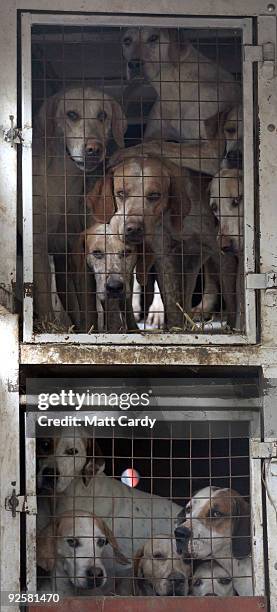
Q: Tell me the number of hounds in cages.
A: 11